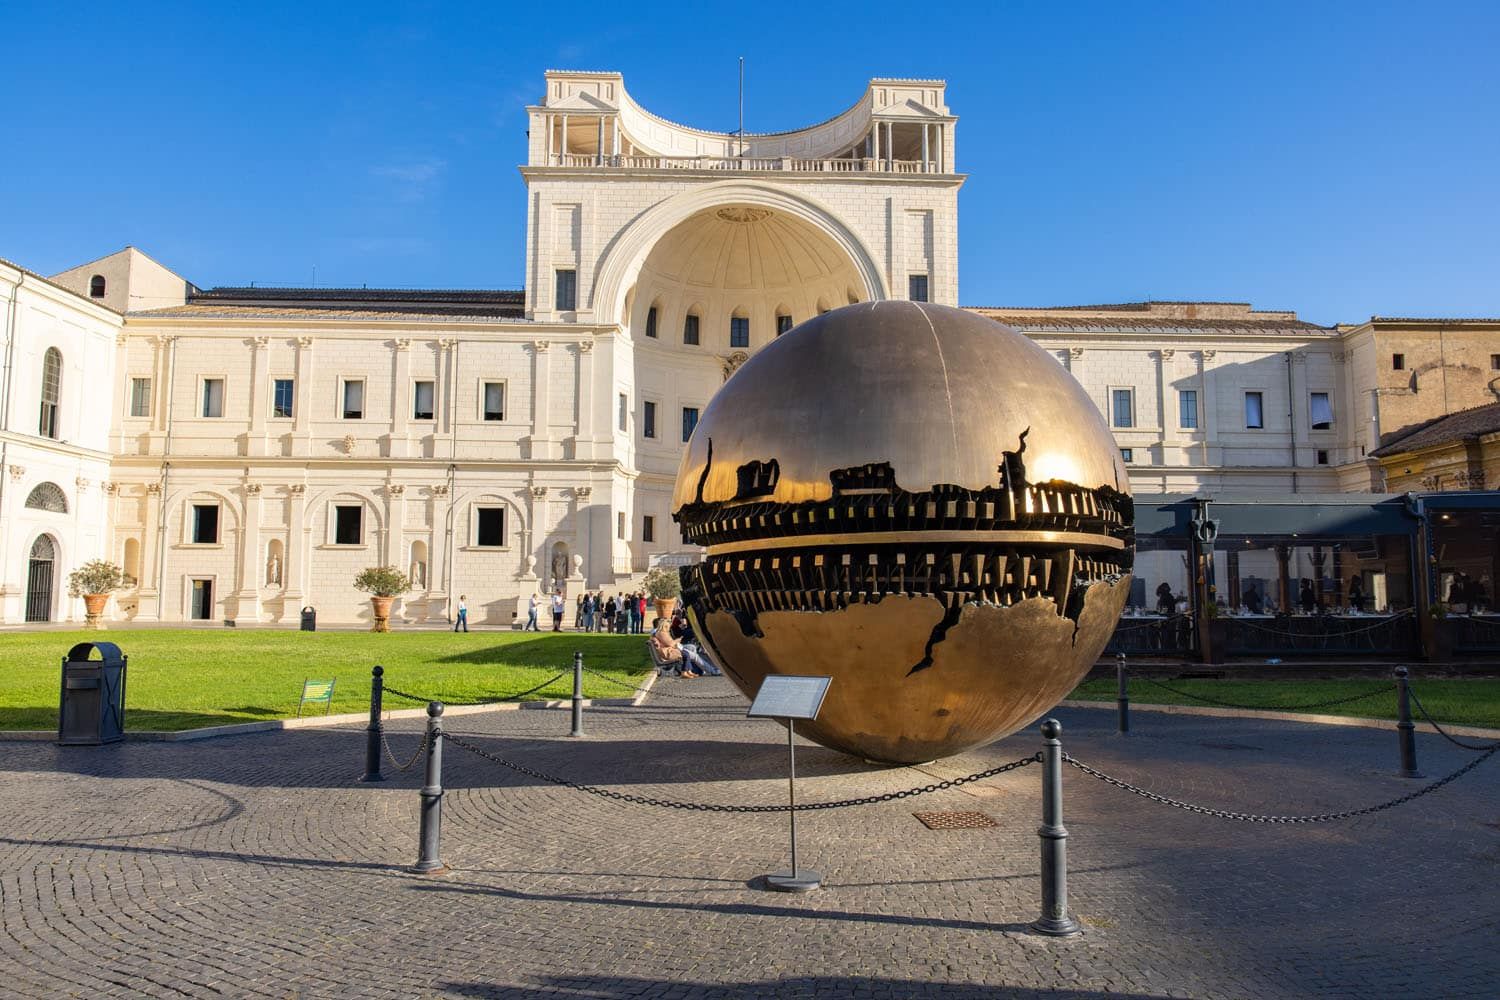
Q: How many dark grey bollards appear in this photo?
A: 6